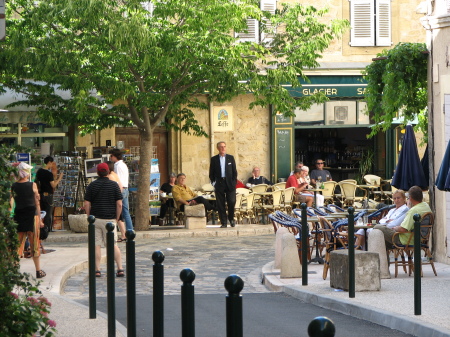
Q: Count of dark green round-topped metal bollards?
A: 10